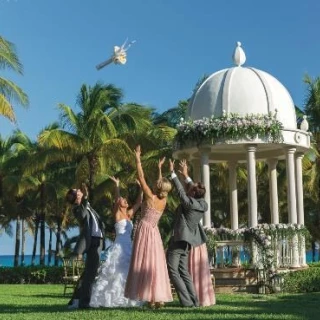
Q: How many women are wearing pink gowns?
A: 2